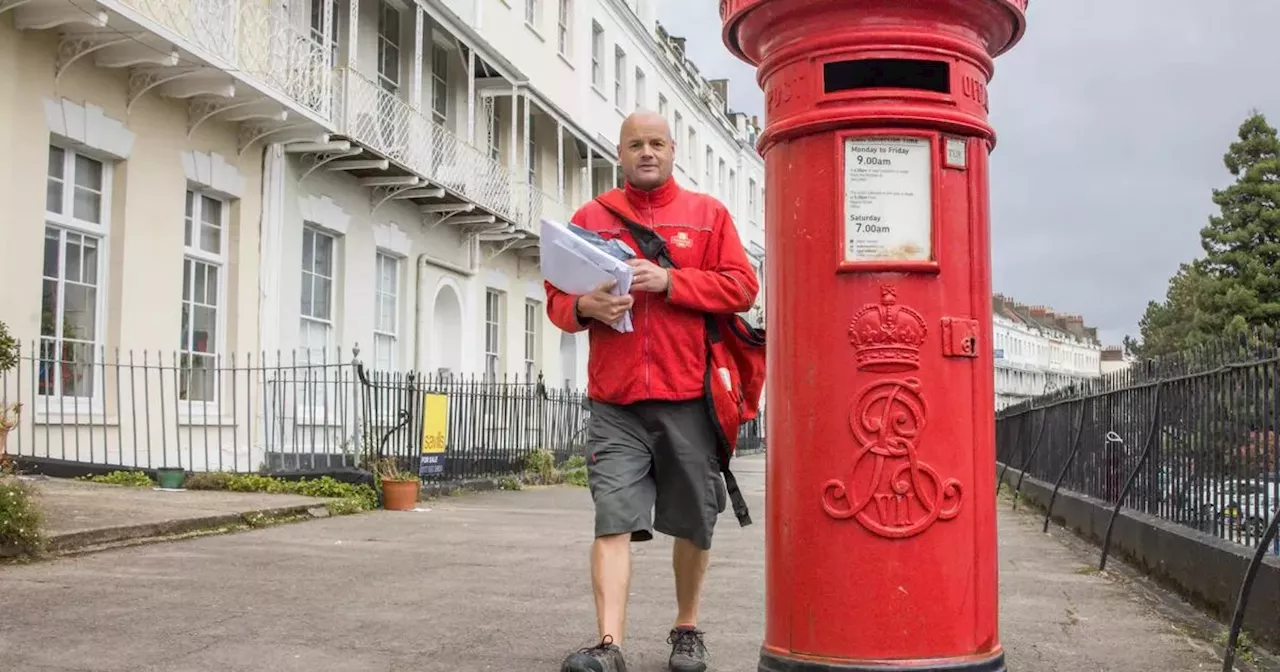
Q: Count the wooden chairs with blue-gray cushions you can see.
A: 0